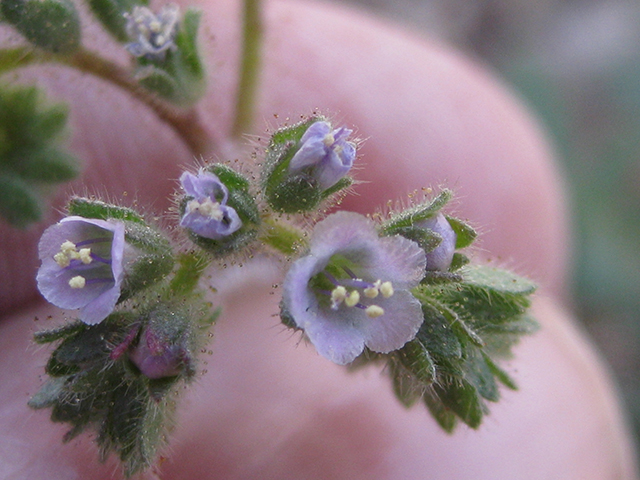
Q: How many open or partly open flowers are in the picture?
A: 5